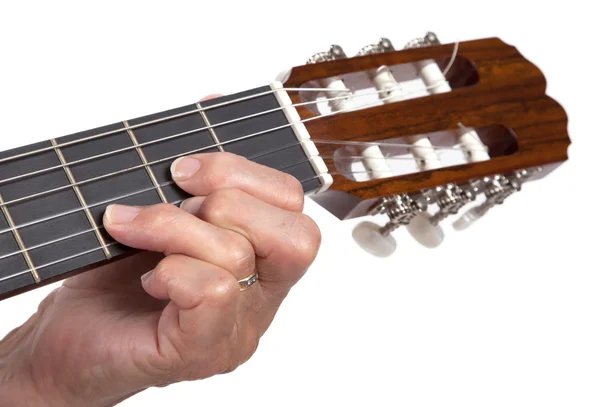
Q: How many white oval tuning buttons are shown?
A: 3